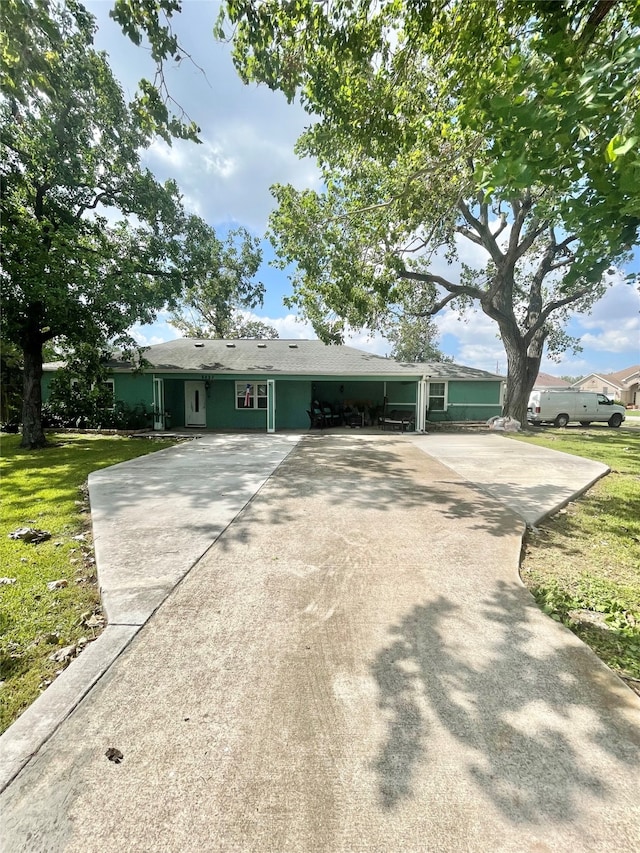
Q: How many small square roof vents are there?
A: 4